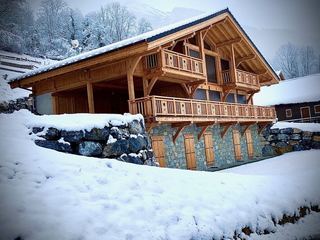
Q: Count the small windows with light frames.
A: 2